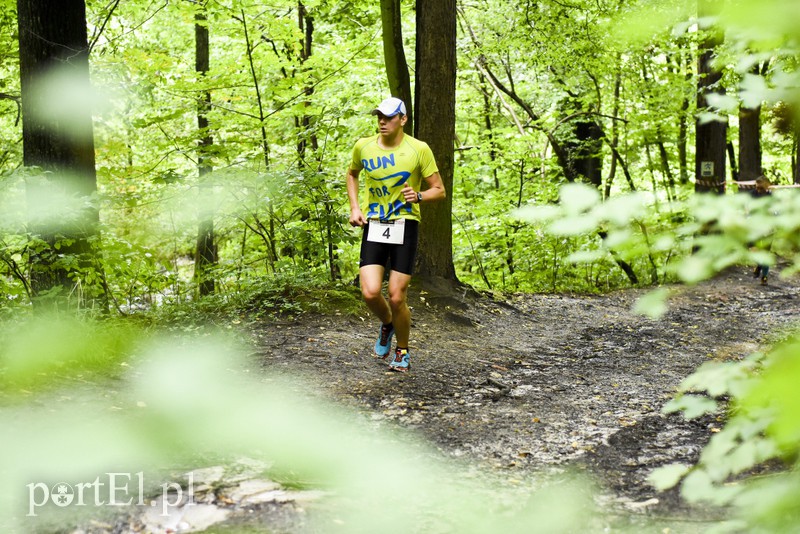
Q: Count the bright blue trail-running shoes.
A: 2